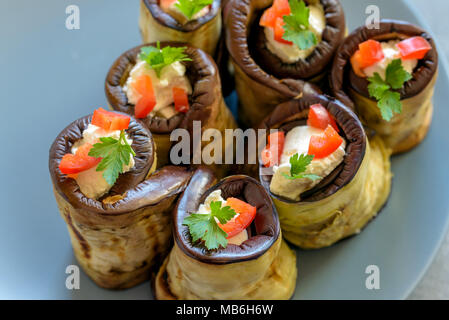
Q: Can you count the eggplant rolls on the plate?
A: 7